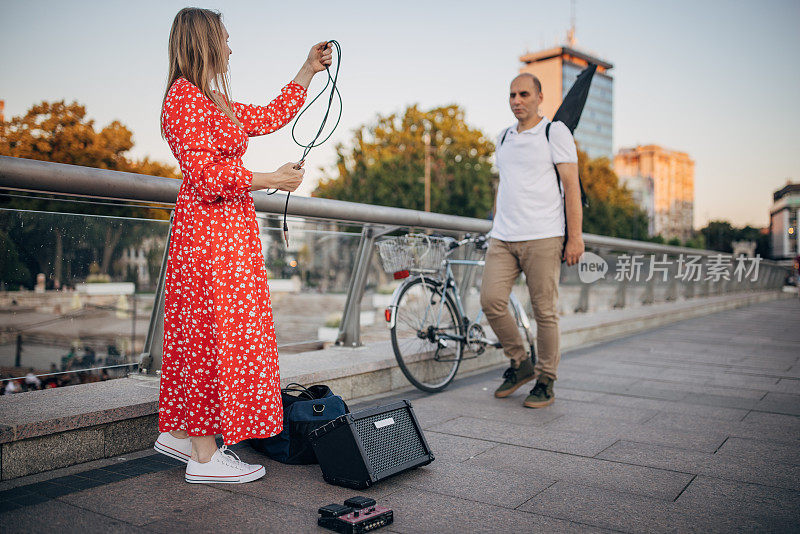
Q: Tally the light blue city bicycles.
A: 1